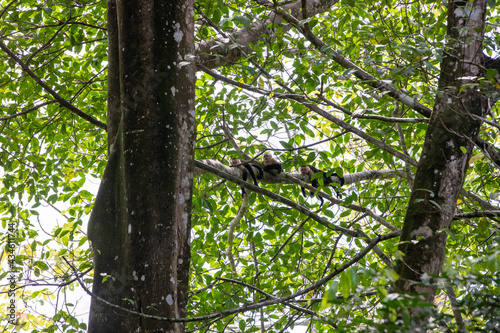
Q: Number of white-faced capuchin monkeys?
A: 3